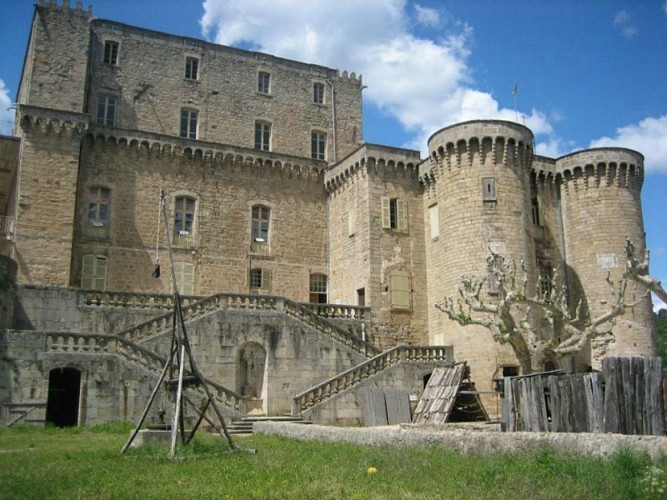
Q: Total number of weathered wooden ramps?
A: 1